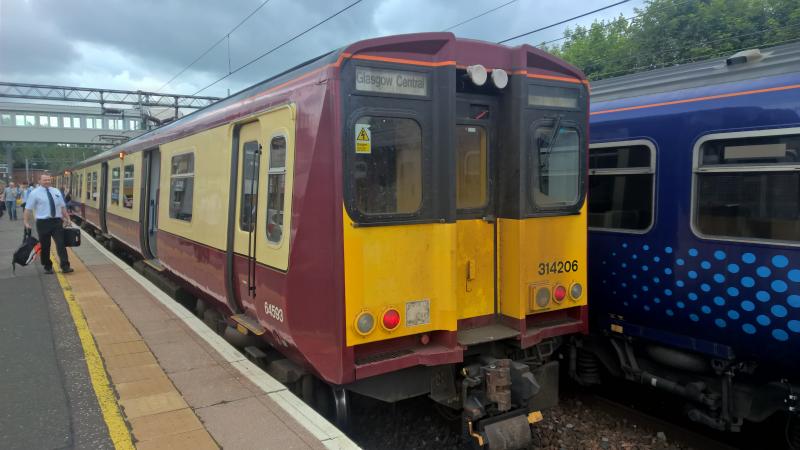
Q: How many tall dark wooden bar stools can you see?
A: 0